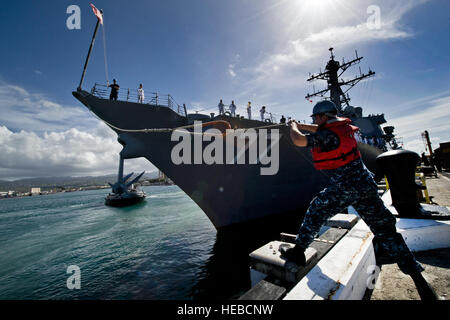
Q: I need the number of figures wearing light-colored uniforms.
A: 5